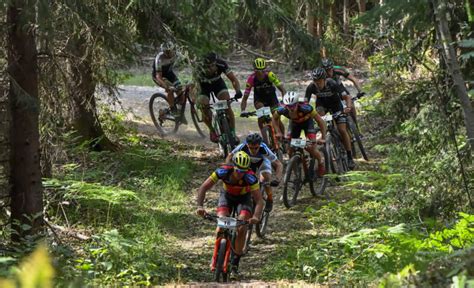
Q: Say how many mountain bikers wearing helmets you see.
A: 8